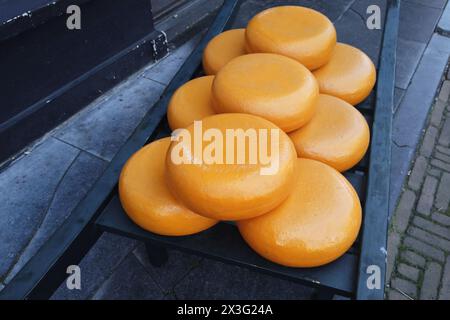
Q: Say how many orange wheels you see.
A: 9